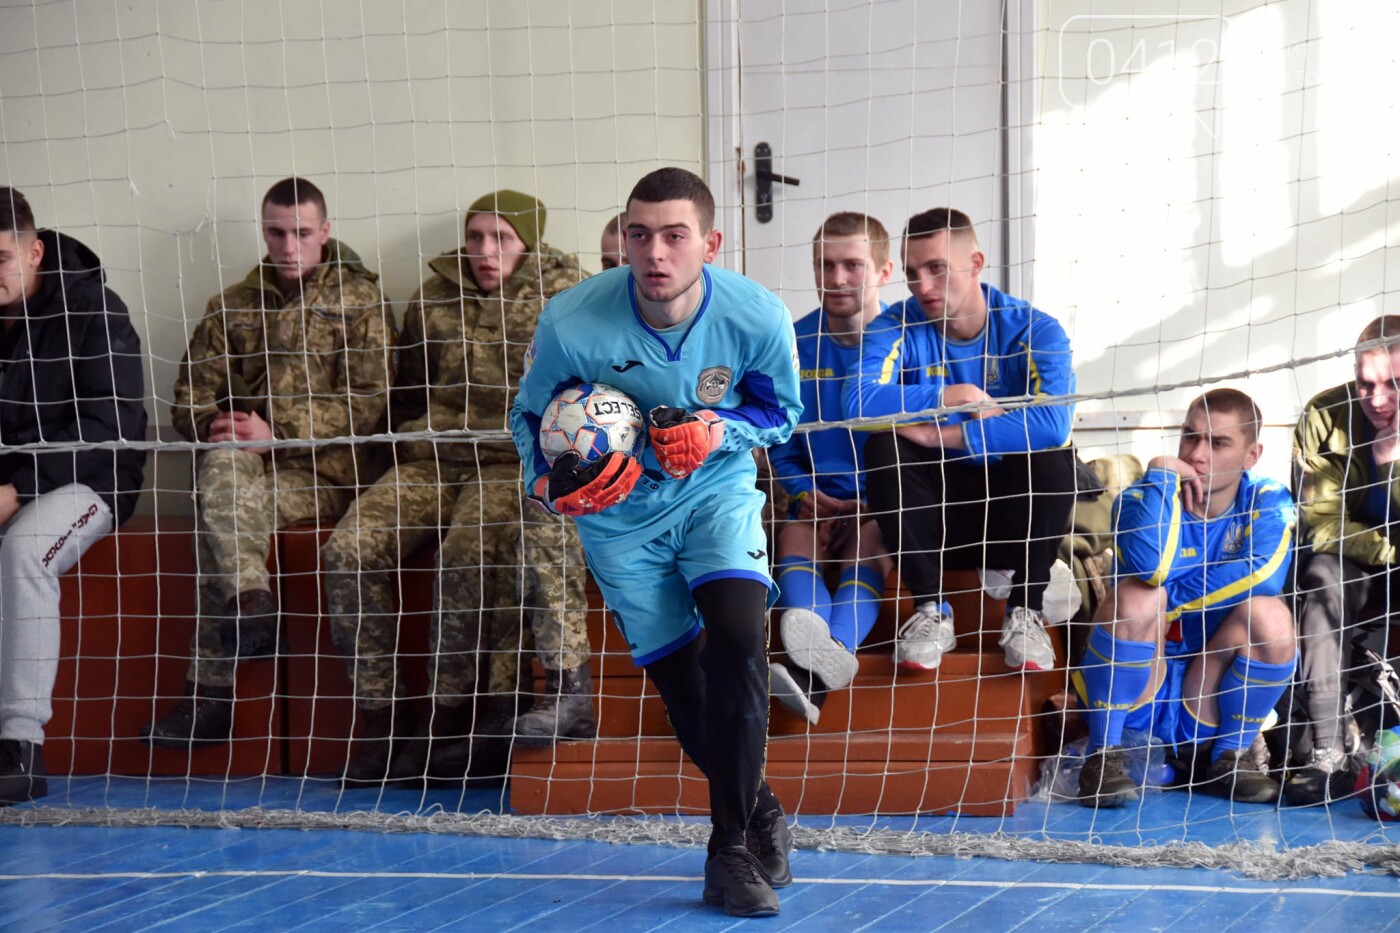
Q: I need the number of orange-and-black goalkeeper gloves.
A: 2